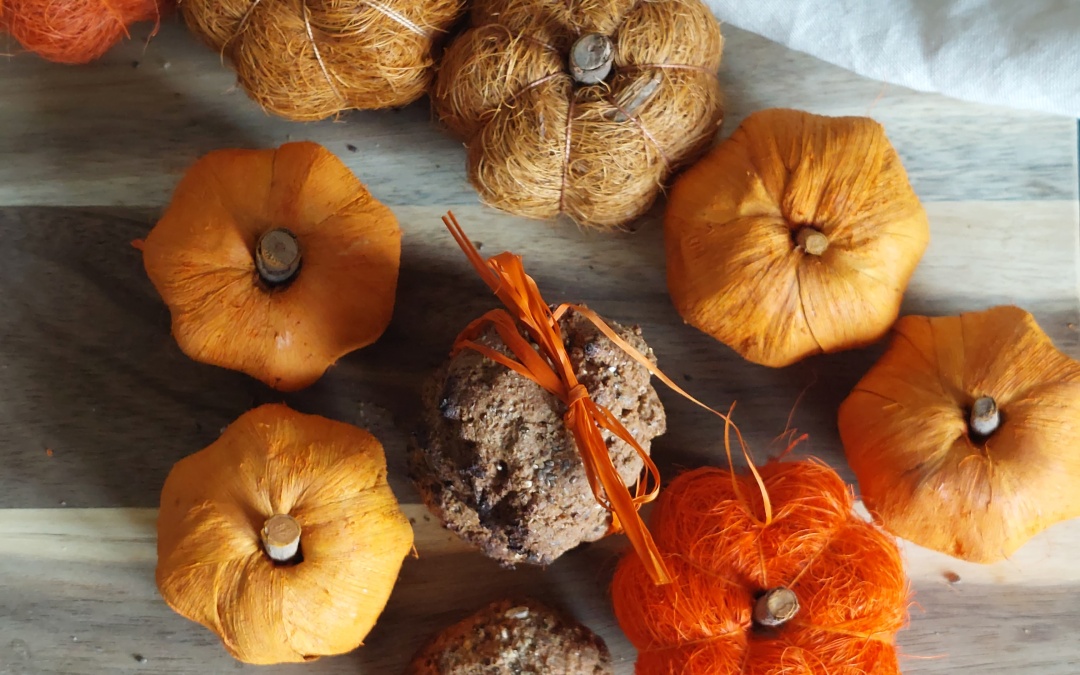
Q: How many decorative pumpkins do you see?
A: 8